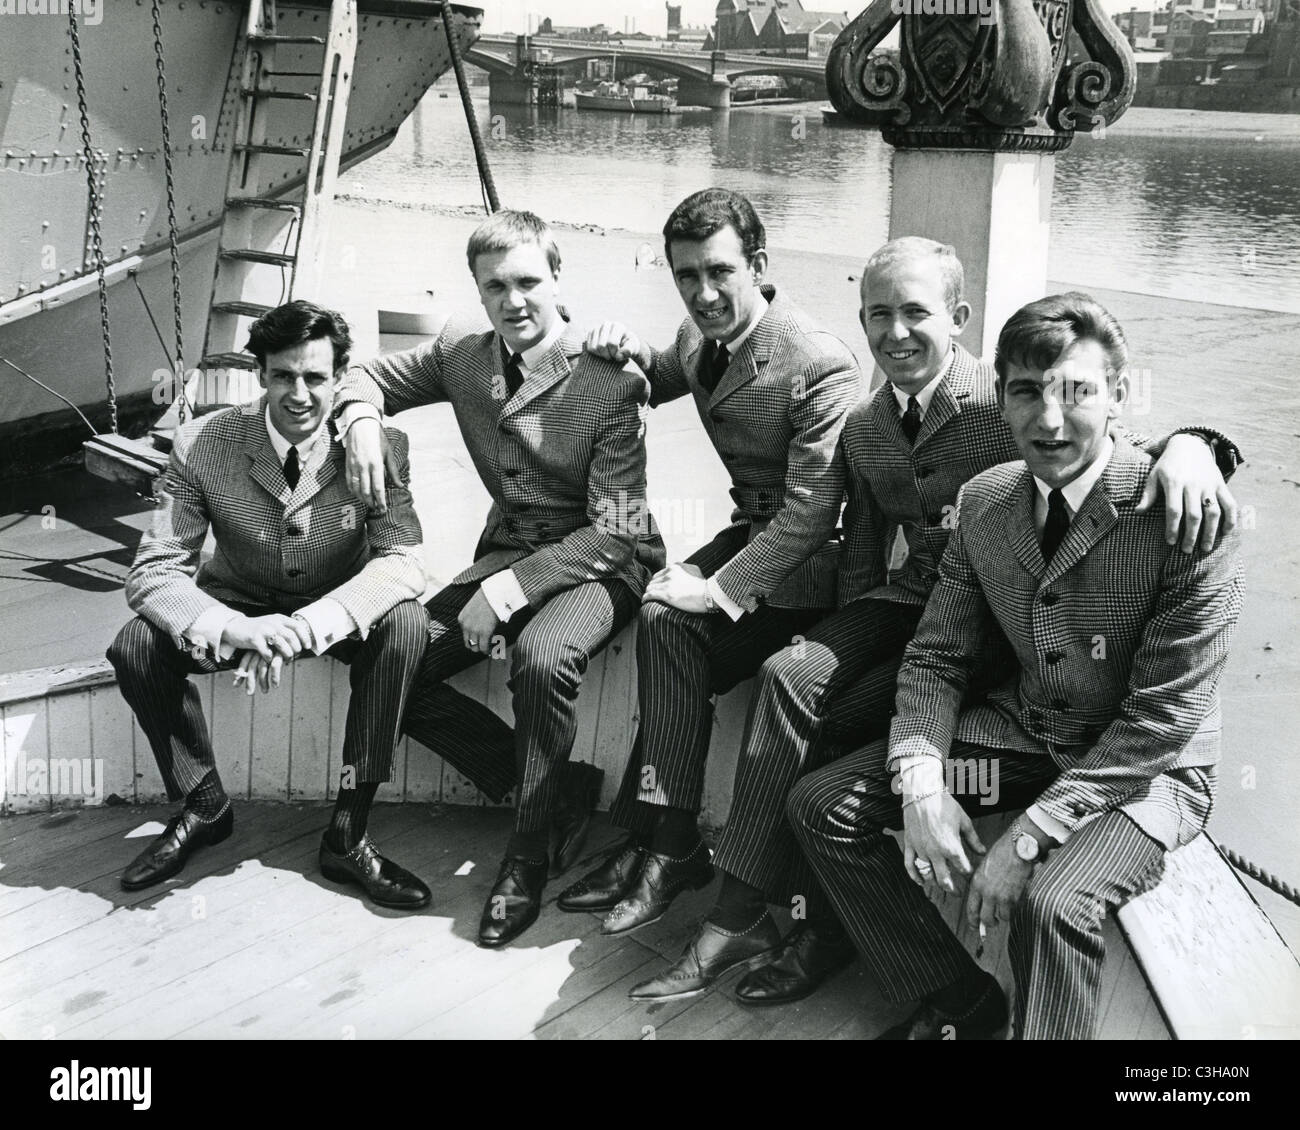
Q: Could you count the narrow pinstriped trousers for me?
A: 5